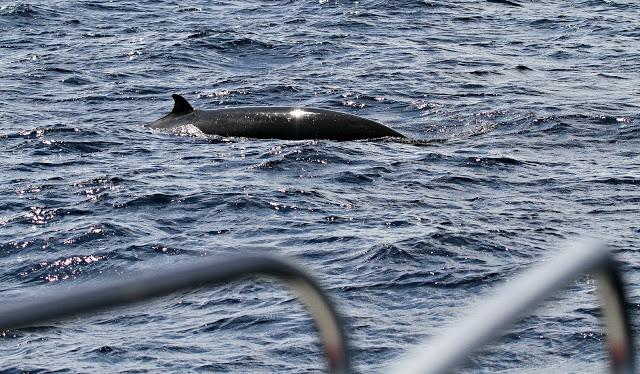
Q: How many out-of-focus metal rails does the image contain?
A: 2